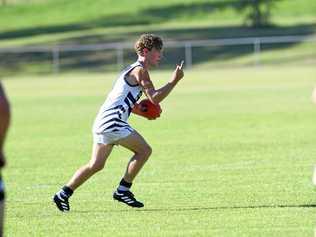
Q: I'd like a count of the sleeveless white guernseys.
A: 1